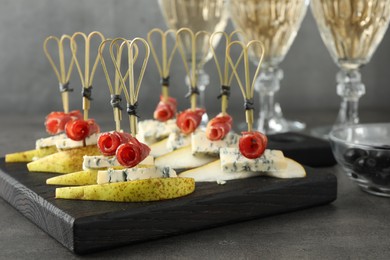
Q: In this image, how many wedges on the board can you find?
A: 8